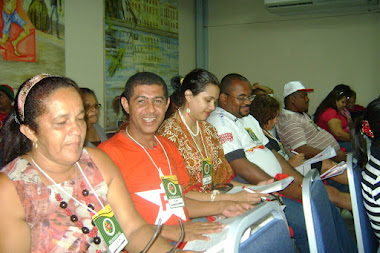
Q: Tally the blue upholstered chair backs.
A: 3